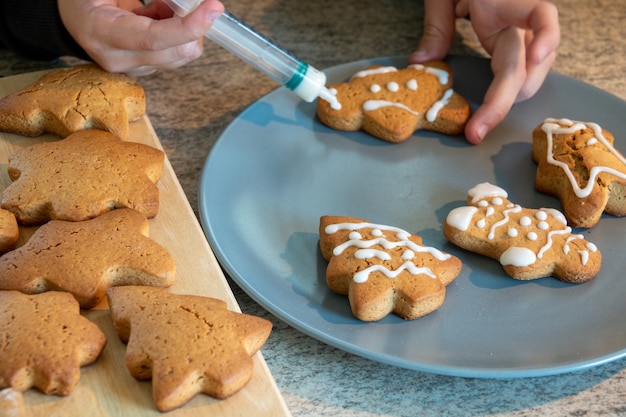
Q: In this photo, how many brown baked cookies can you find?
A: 10